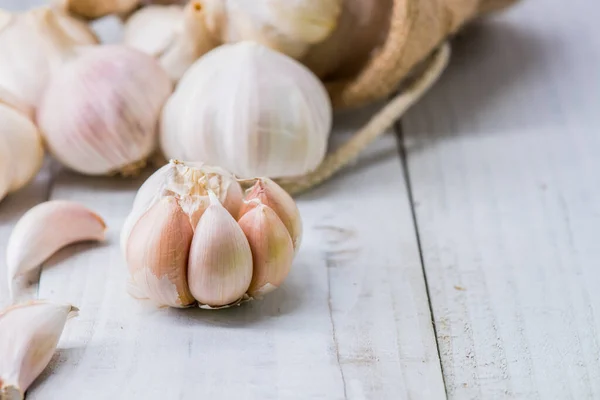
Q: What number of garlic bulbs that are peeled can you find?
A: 1